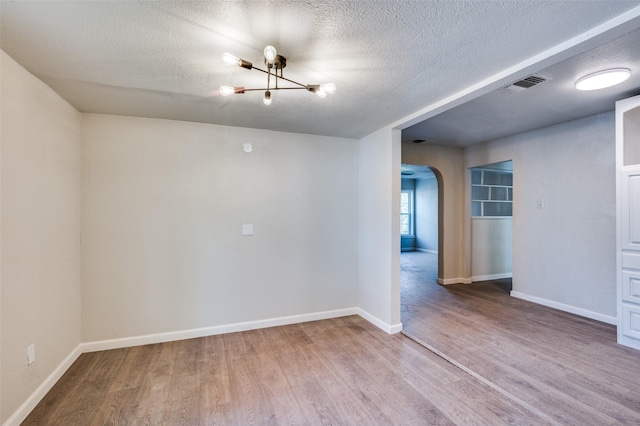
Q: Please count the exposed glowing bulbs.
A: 6